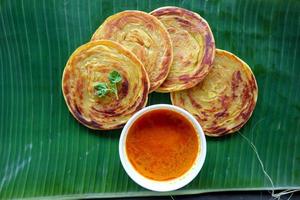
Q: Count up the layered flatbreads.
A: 4